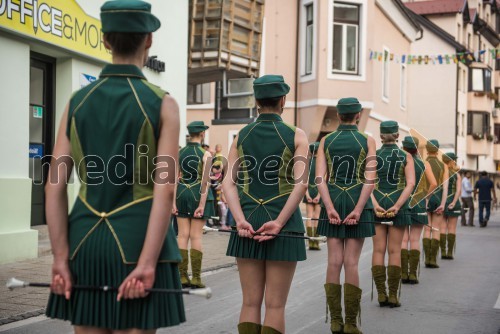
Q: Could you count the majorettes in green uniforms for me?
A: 9